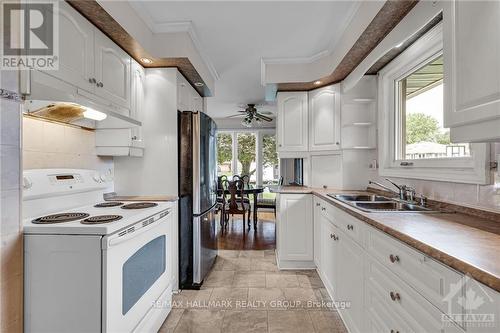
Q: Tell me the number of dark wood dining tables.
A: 1